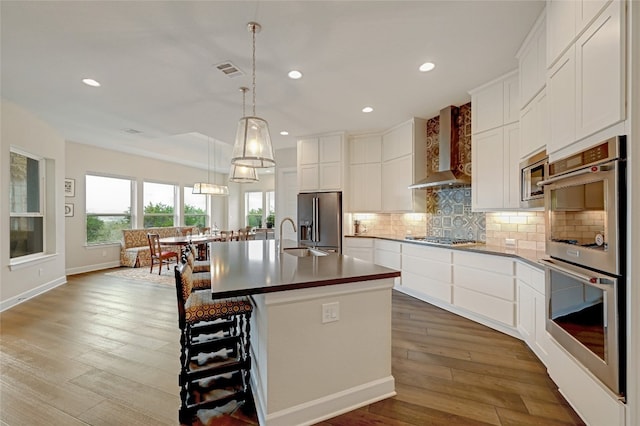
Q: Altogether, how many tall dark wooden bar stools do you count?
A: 3